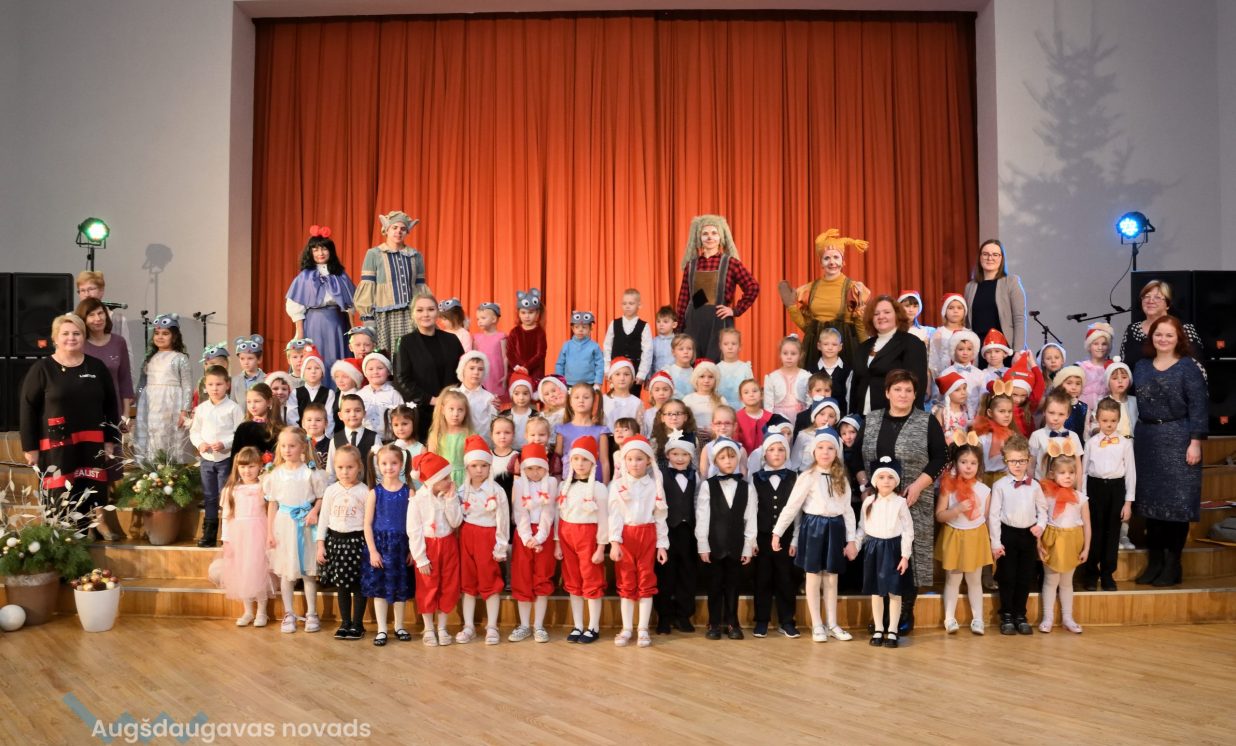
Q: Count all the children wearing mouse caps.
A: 9